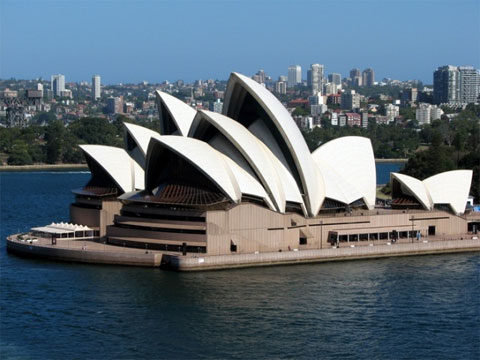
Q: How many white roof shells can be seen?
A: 9